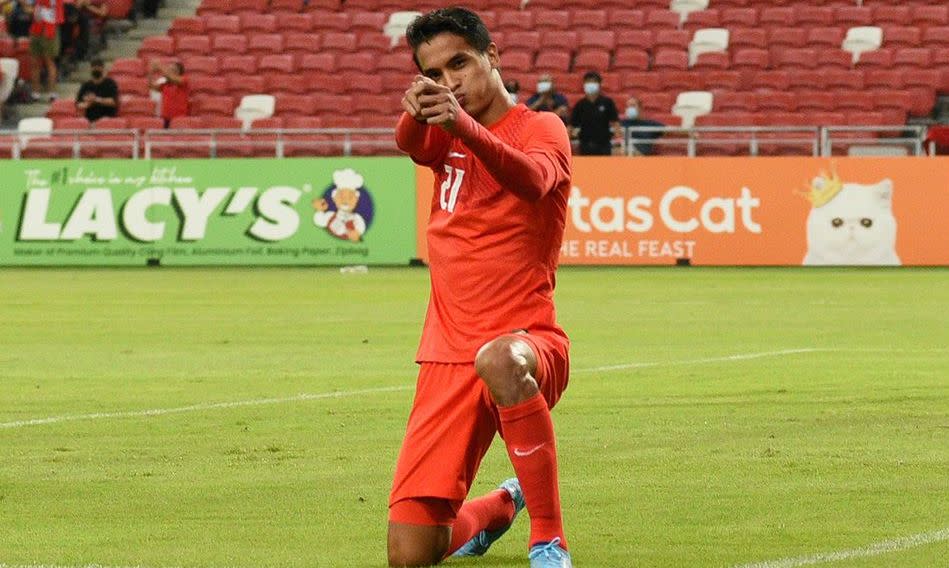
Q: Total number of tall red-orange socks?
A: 2